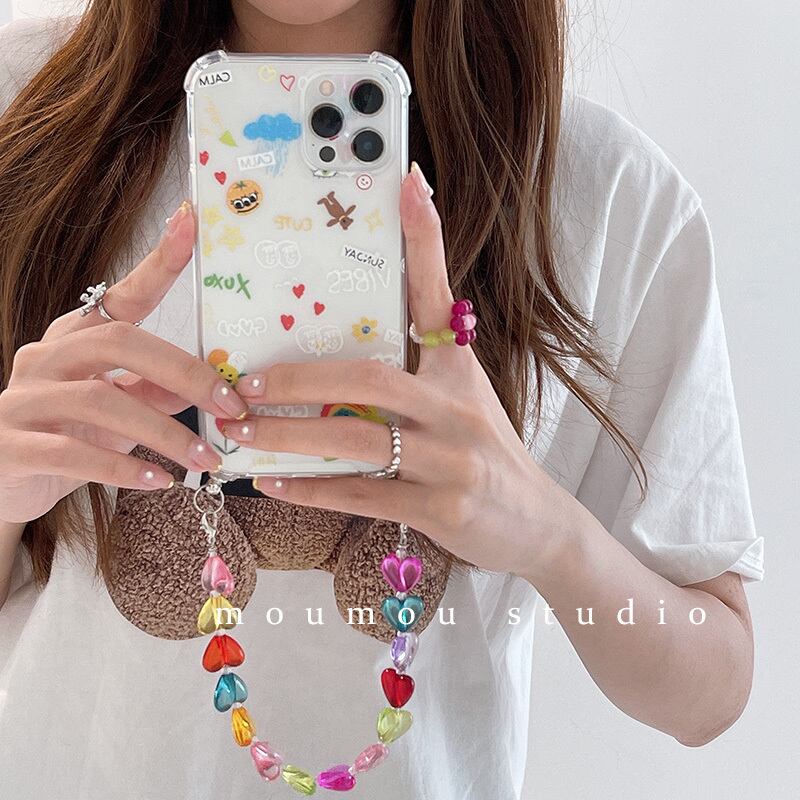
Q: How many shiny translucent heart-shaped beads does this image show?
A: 14